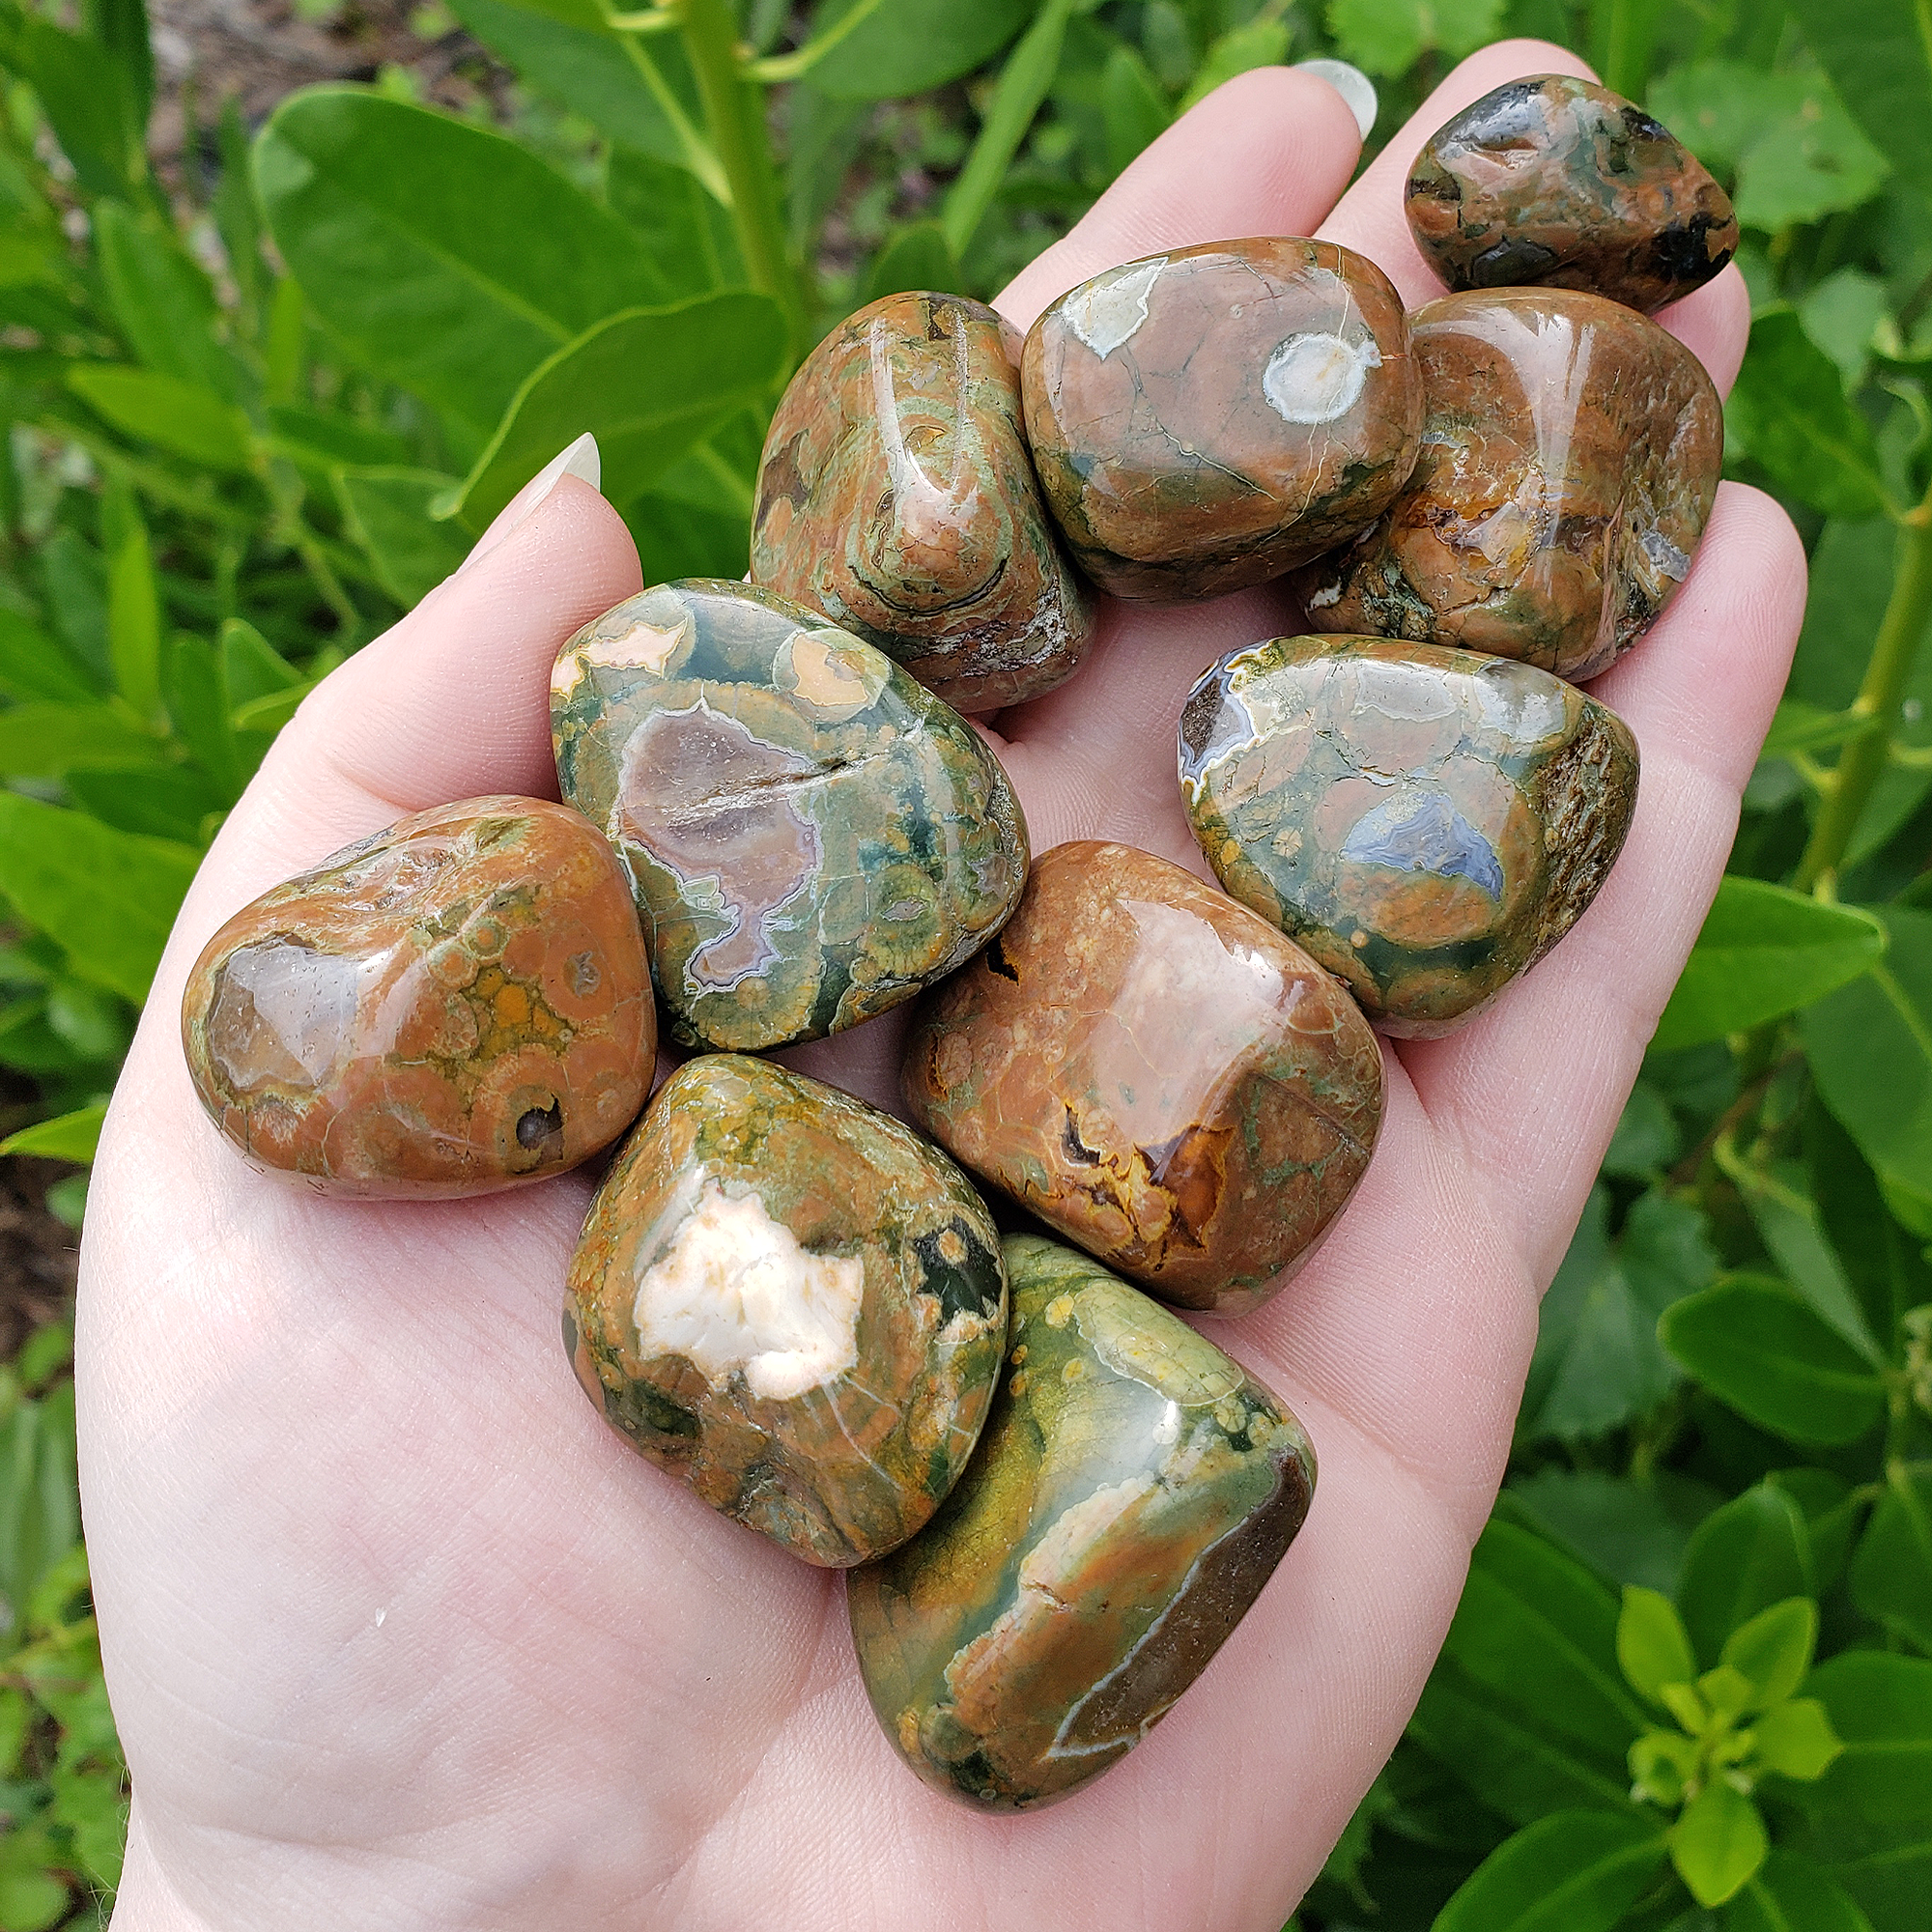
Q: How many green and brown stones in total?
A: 10